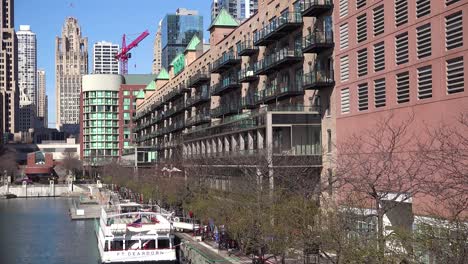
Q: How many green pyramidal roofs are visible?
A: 5